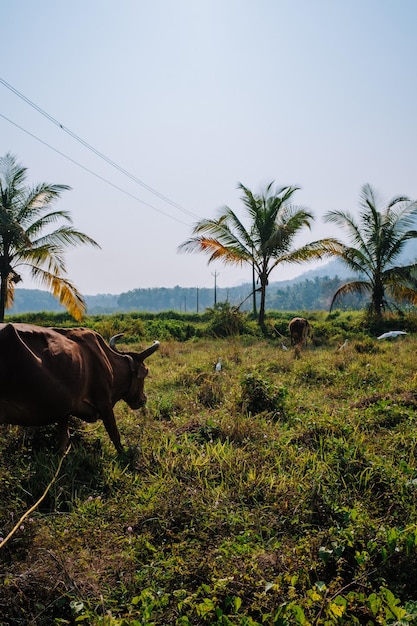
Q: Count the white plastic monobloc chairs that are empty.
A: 0